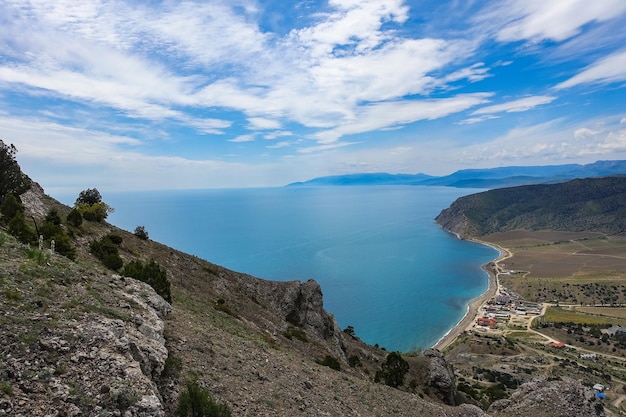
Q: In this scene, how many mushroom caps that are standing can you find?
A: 0